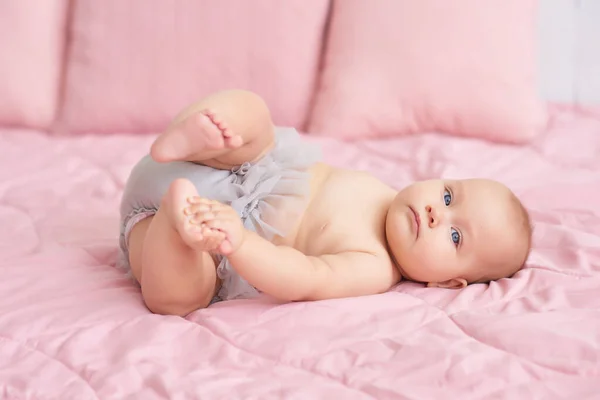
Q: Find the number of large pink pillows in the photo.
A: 3